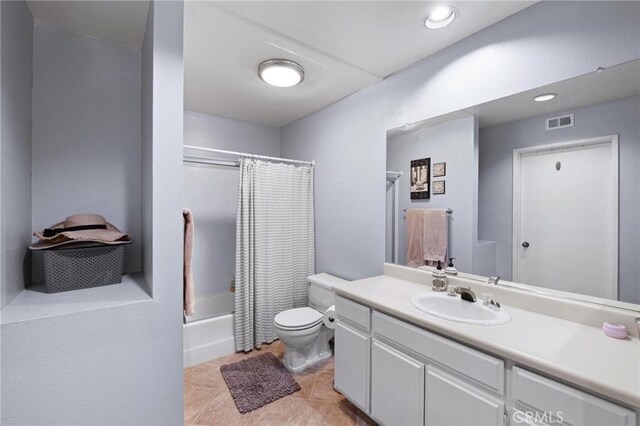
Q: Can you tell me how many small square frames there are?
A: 2